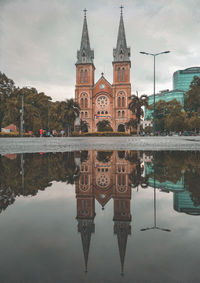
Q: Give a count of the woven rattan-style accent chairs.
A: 0